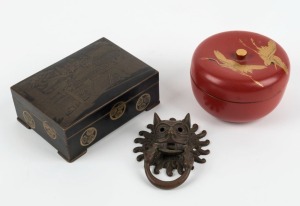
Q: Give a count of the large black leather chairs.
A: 0